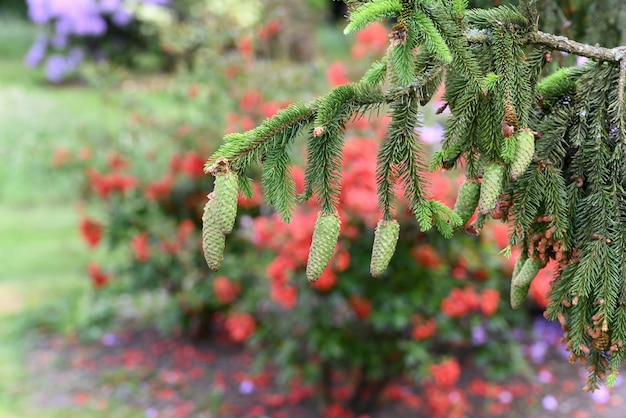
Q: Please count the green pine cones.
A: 9